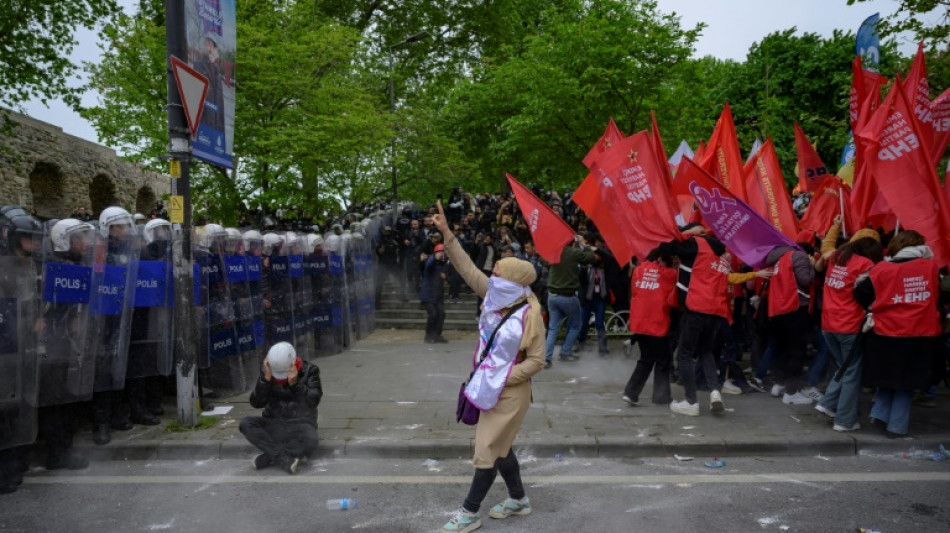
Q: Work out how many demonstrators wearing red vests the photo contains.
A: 5